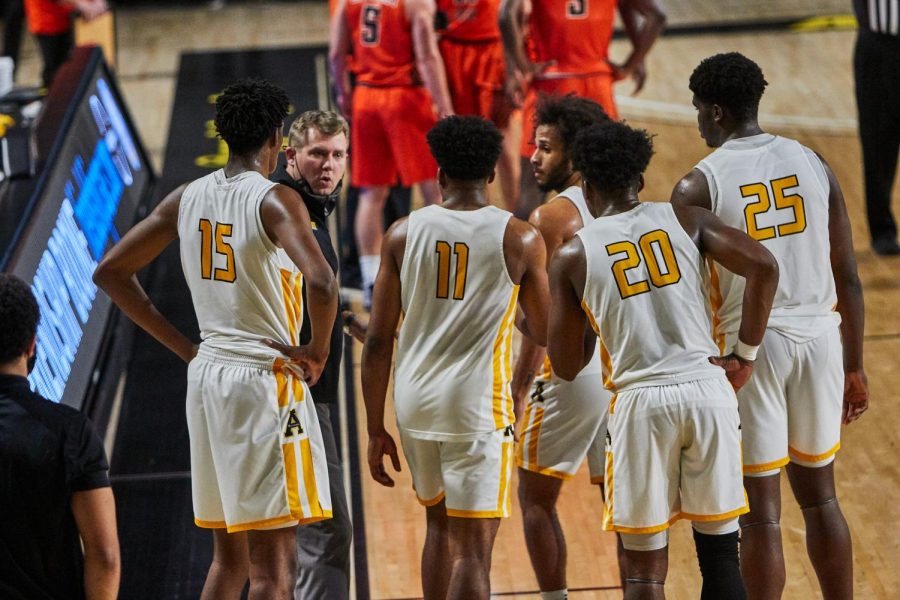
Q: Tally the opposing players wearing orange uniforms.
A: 3